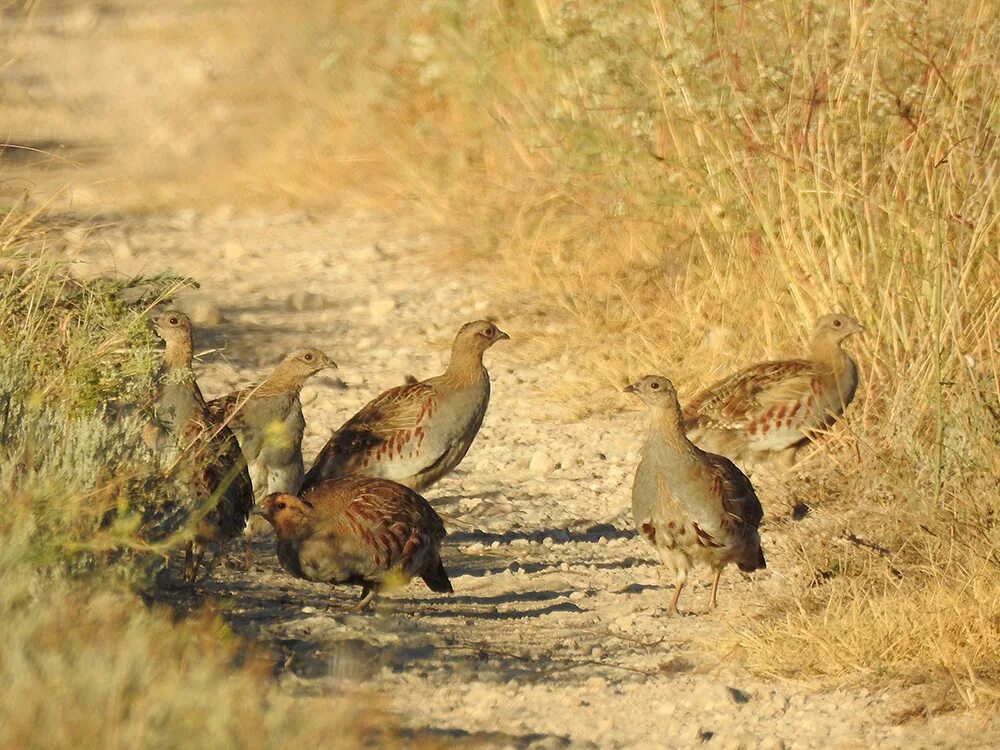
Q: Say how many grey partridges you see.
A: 6